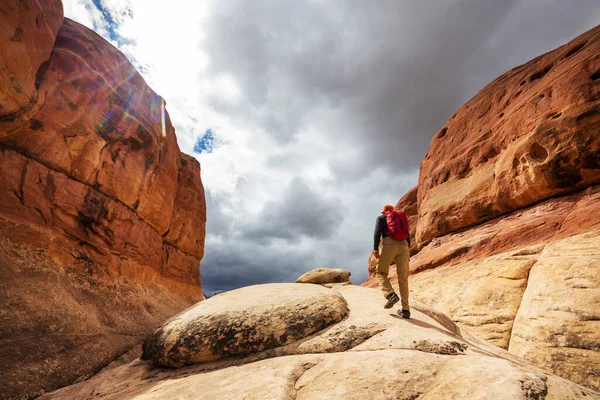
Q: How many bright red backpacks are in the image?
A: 1